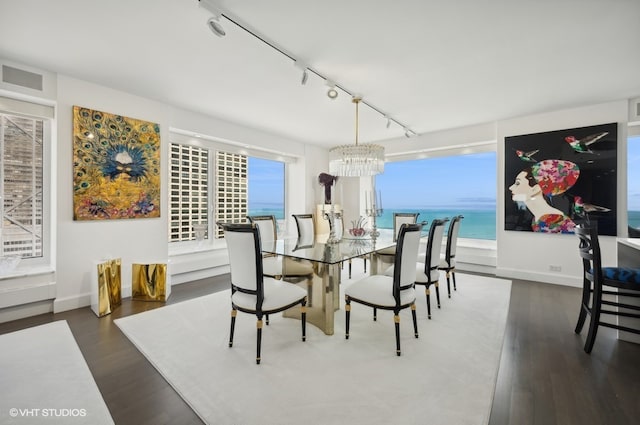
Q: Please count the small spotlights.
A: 5